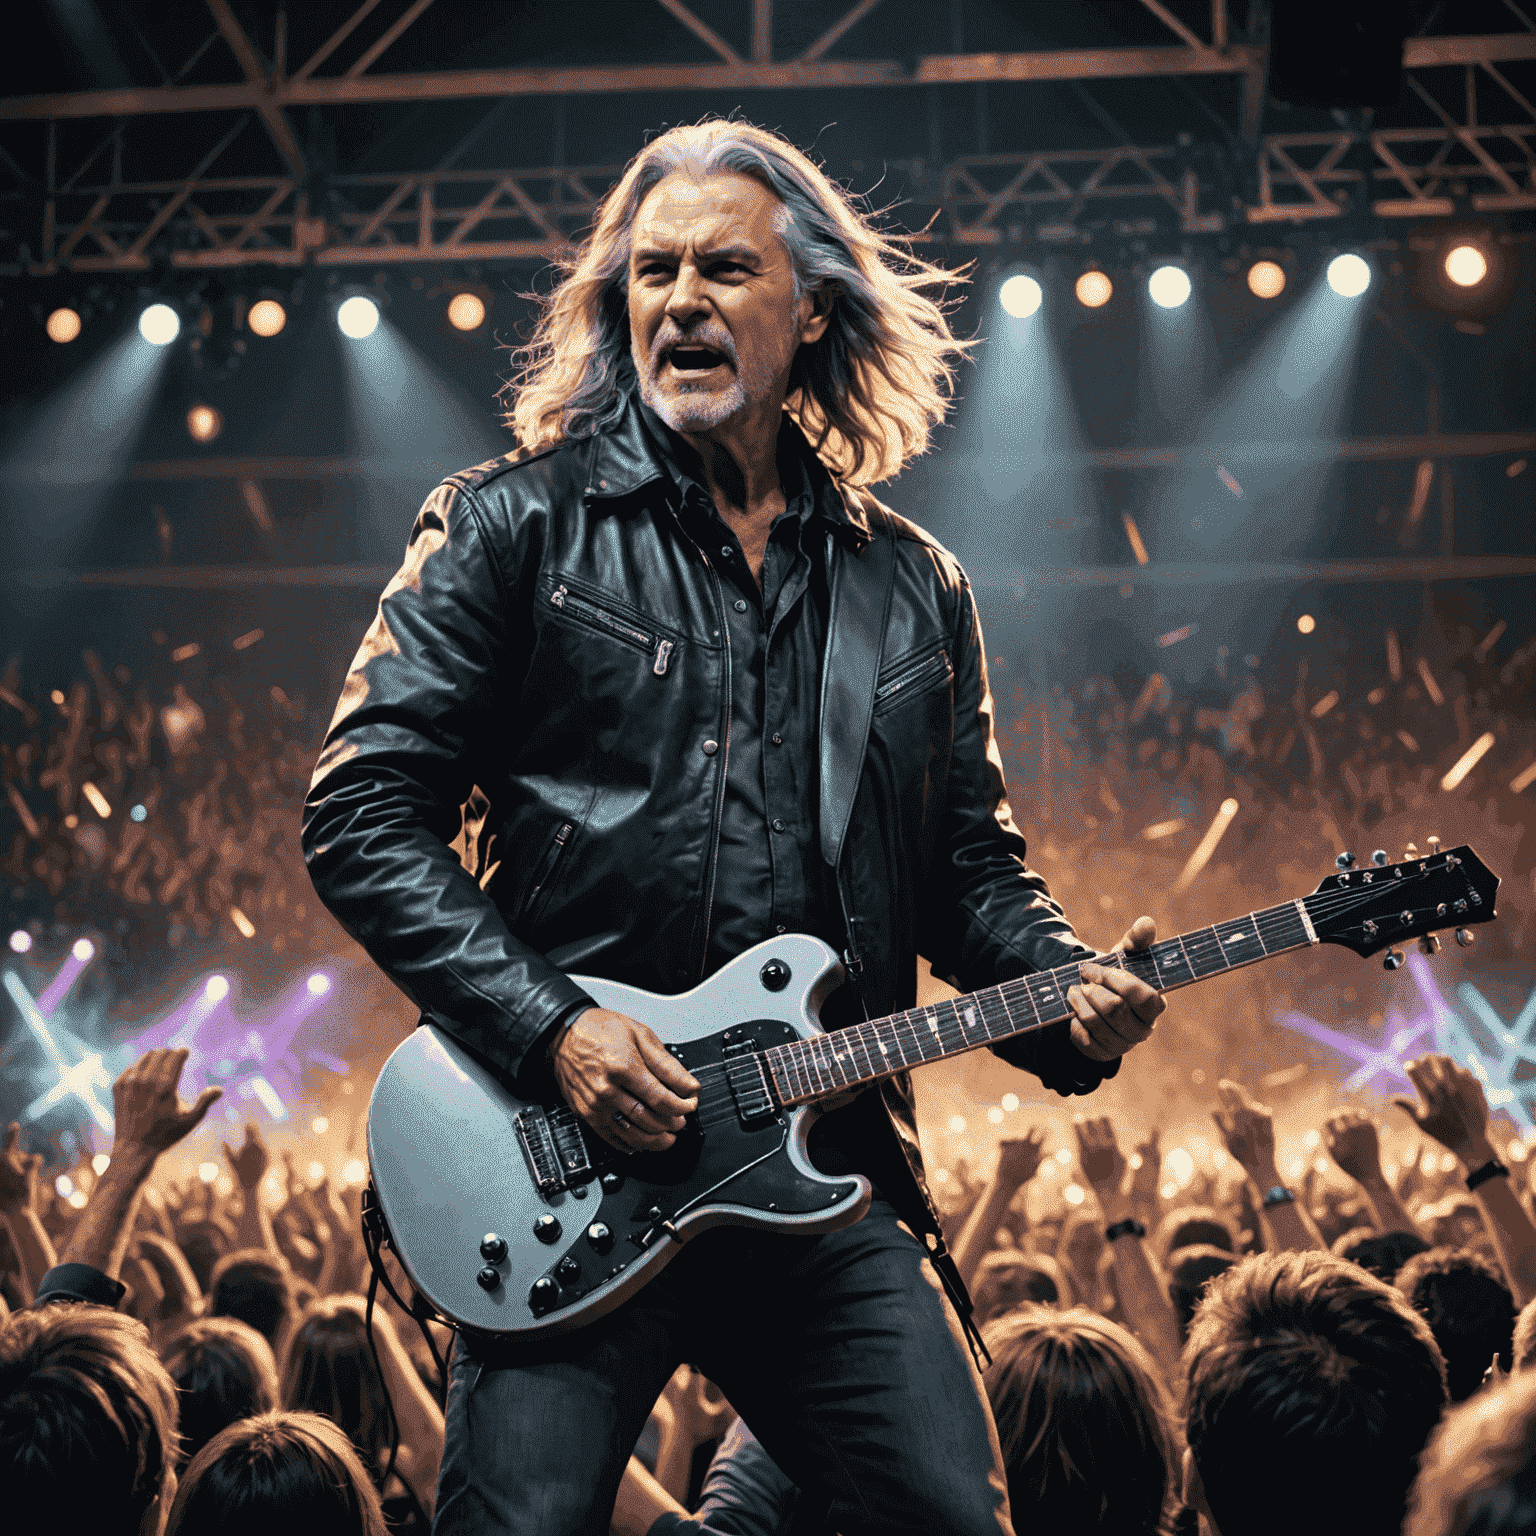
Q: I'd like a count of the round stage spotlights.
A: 11